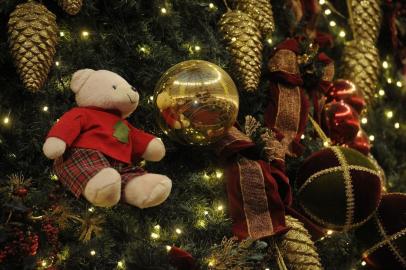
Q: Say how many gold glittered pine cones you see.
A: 7